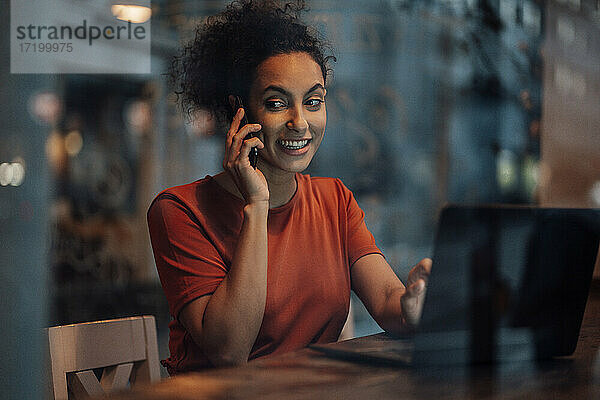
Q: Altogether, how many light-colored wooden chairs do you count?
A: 1